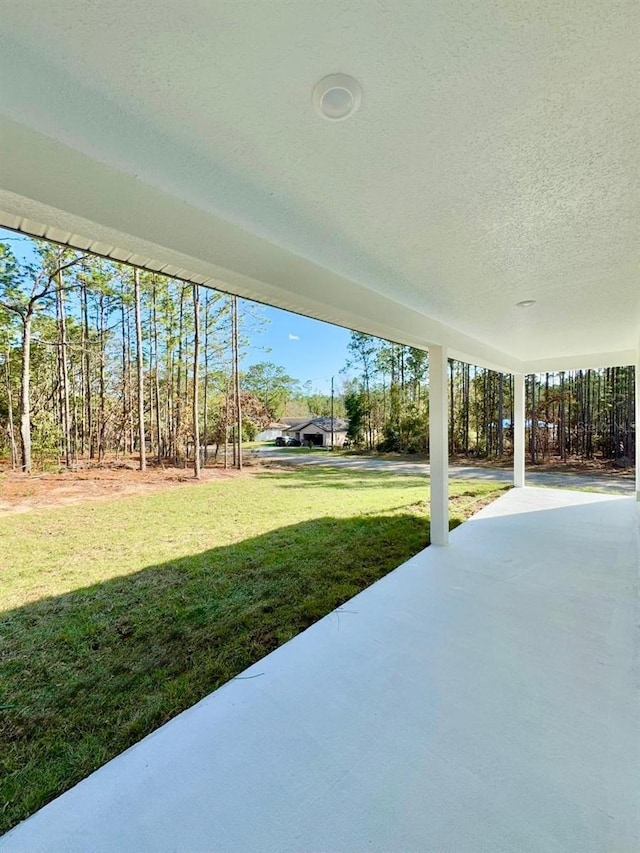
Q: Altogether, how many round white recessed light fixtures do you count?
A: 2